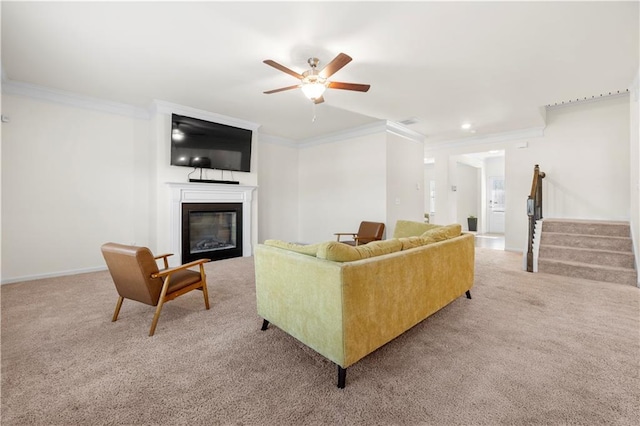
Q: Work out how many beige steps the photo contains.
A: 4